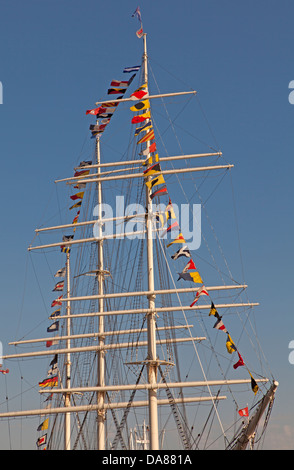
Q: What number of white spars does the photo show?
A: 12